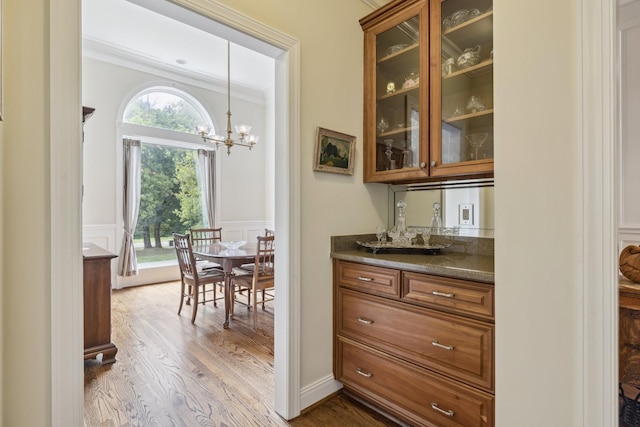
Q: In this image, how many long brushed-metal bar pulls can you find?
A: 6